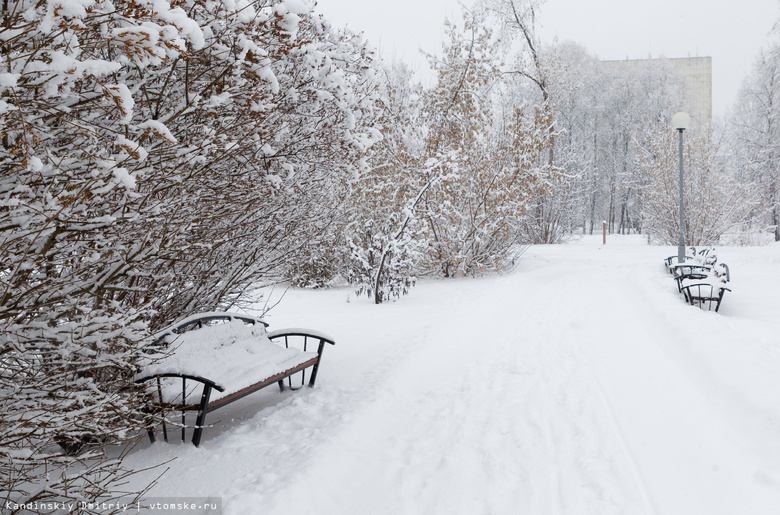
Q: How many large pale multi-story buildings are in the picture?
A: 1